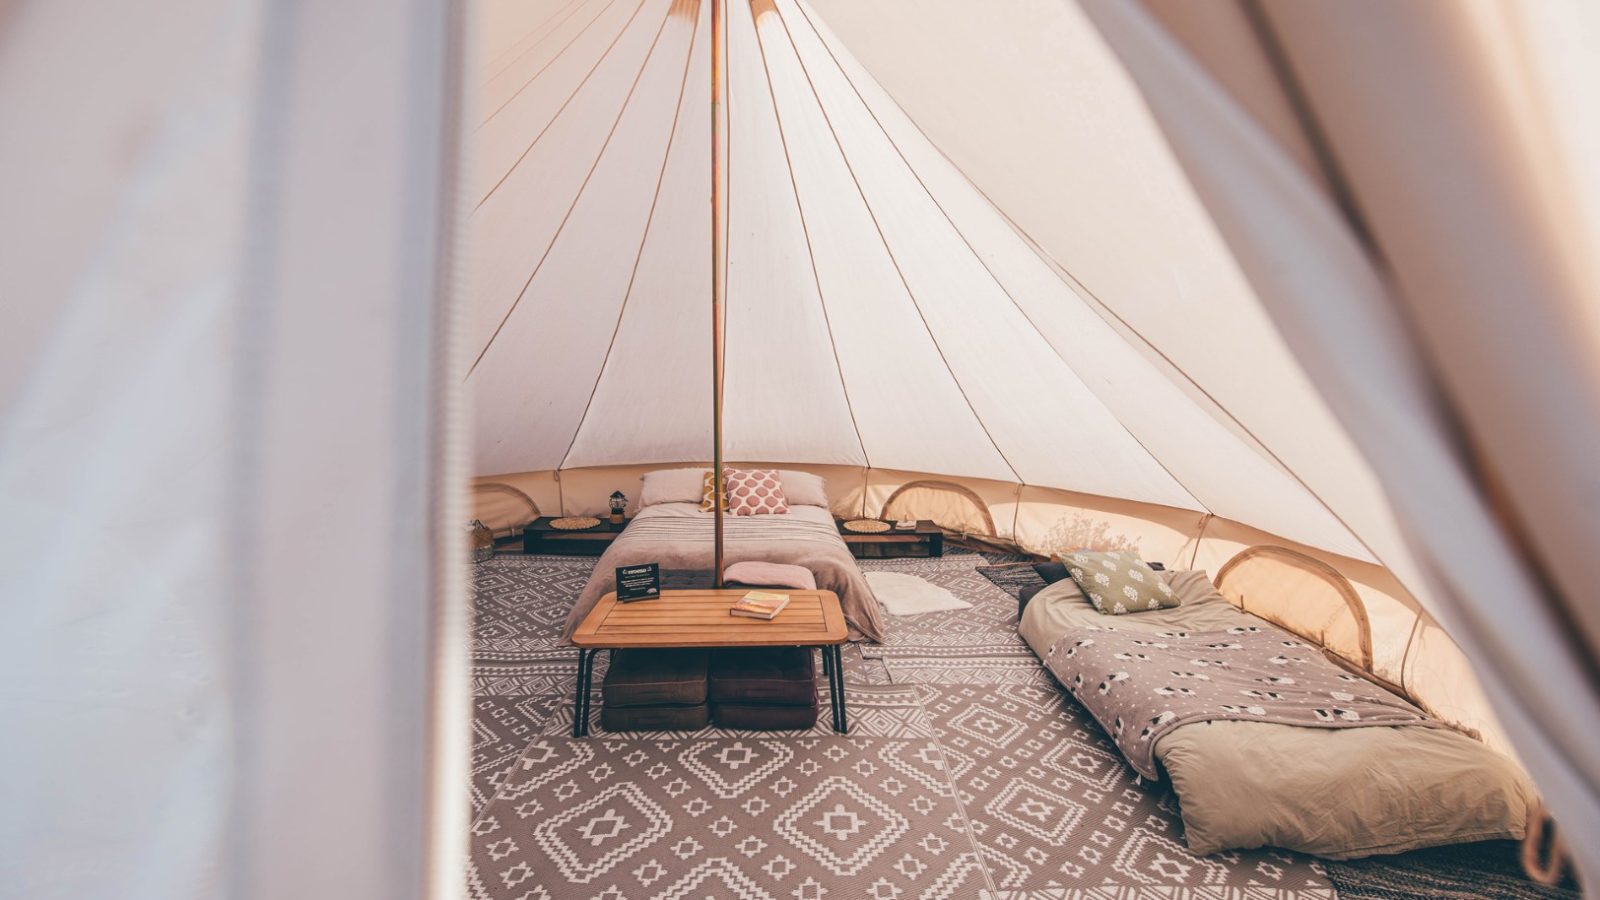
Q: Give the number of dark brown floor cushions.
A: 4